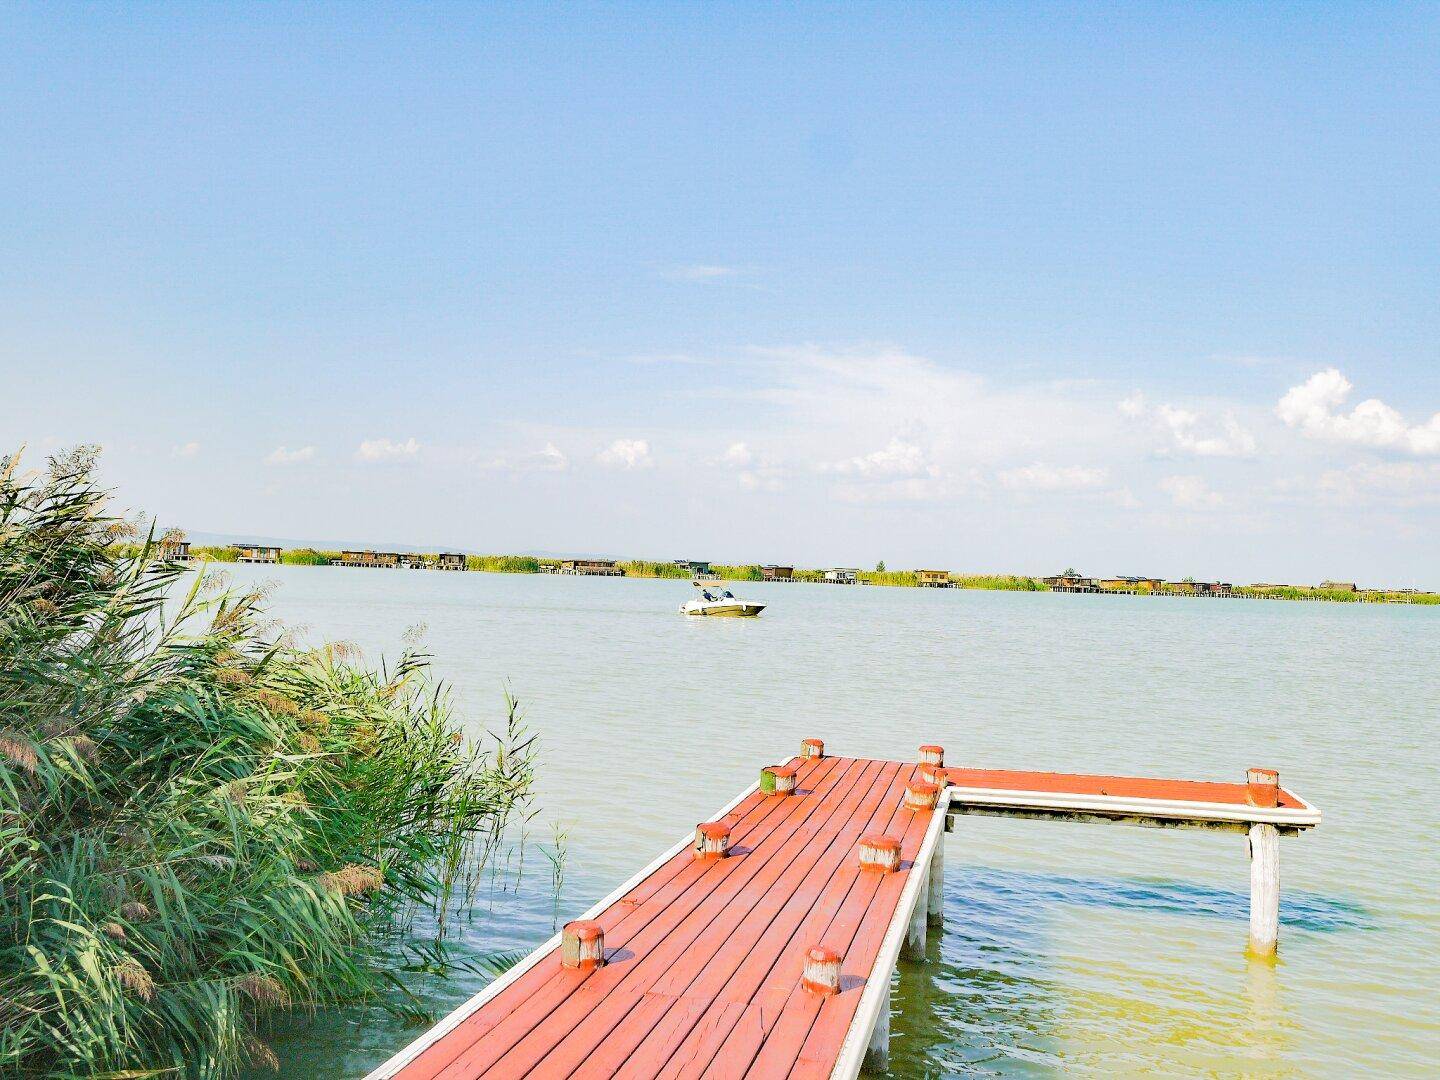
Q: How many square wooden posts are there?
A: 10